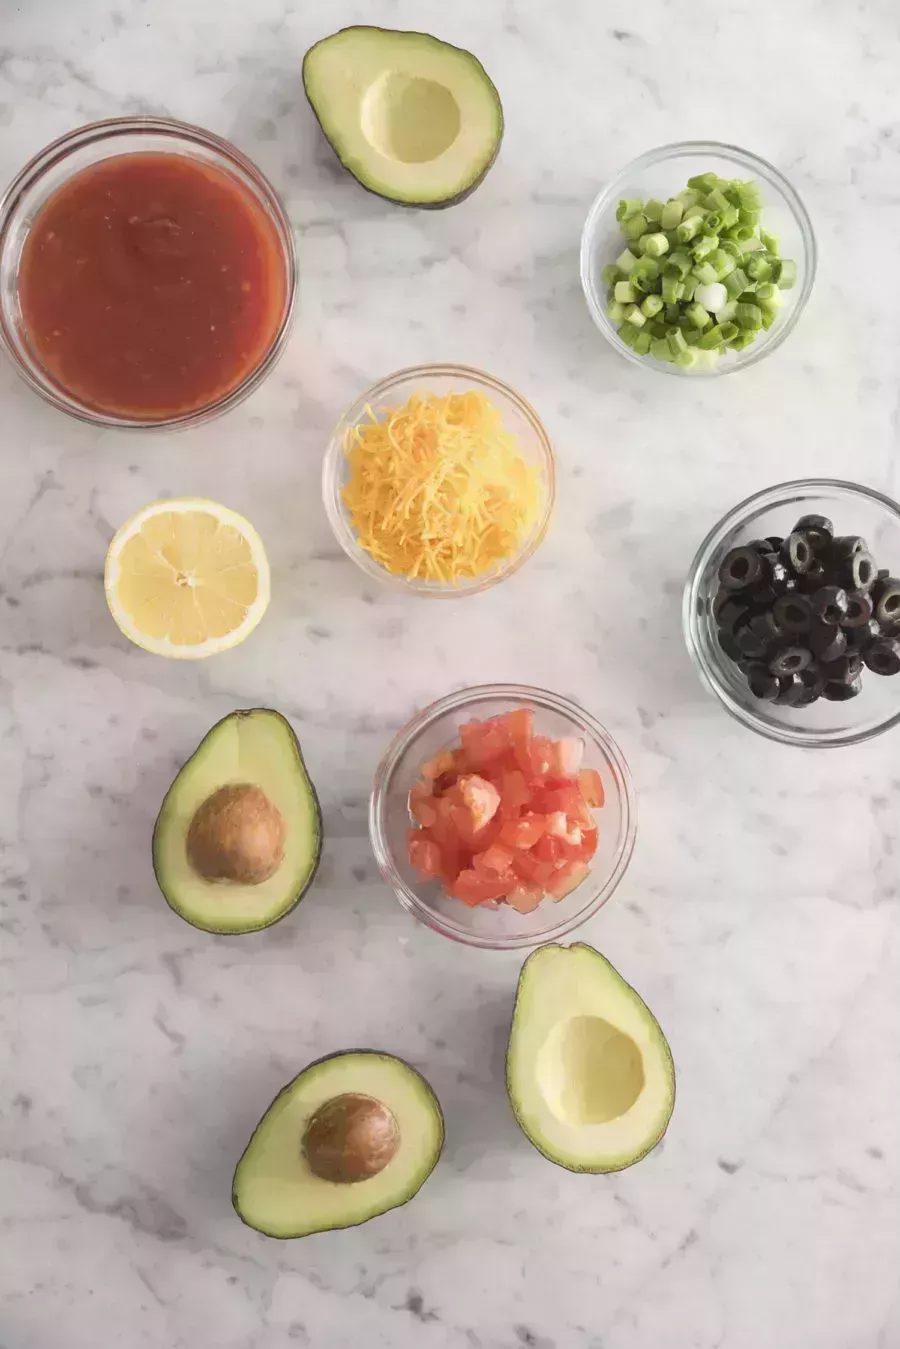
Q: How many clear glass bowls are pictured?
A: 5